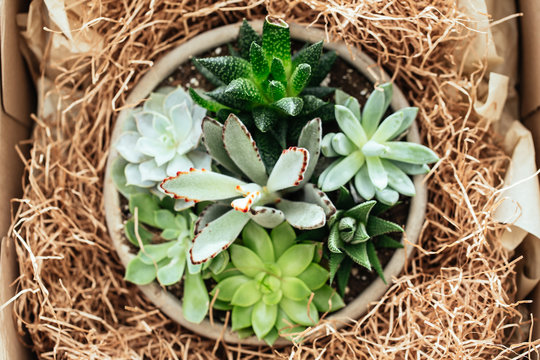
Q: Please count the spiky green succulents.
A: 2